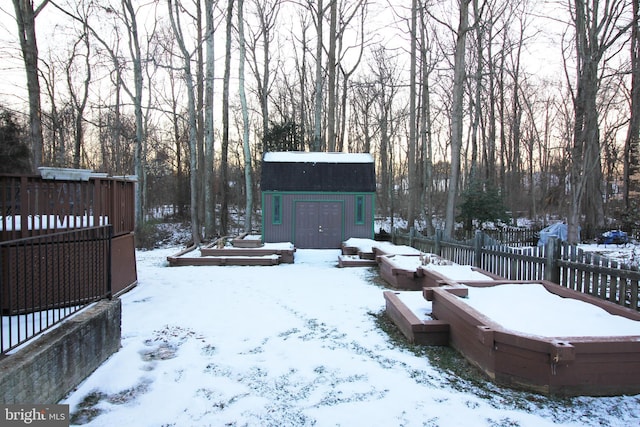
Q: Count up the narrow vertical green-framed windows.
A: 2